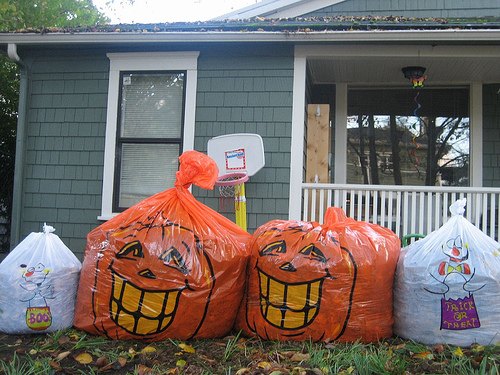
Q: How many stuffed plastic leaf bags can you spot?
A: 4